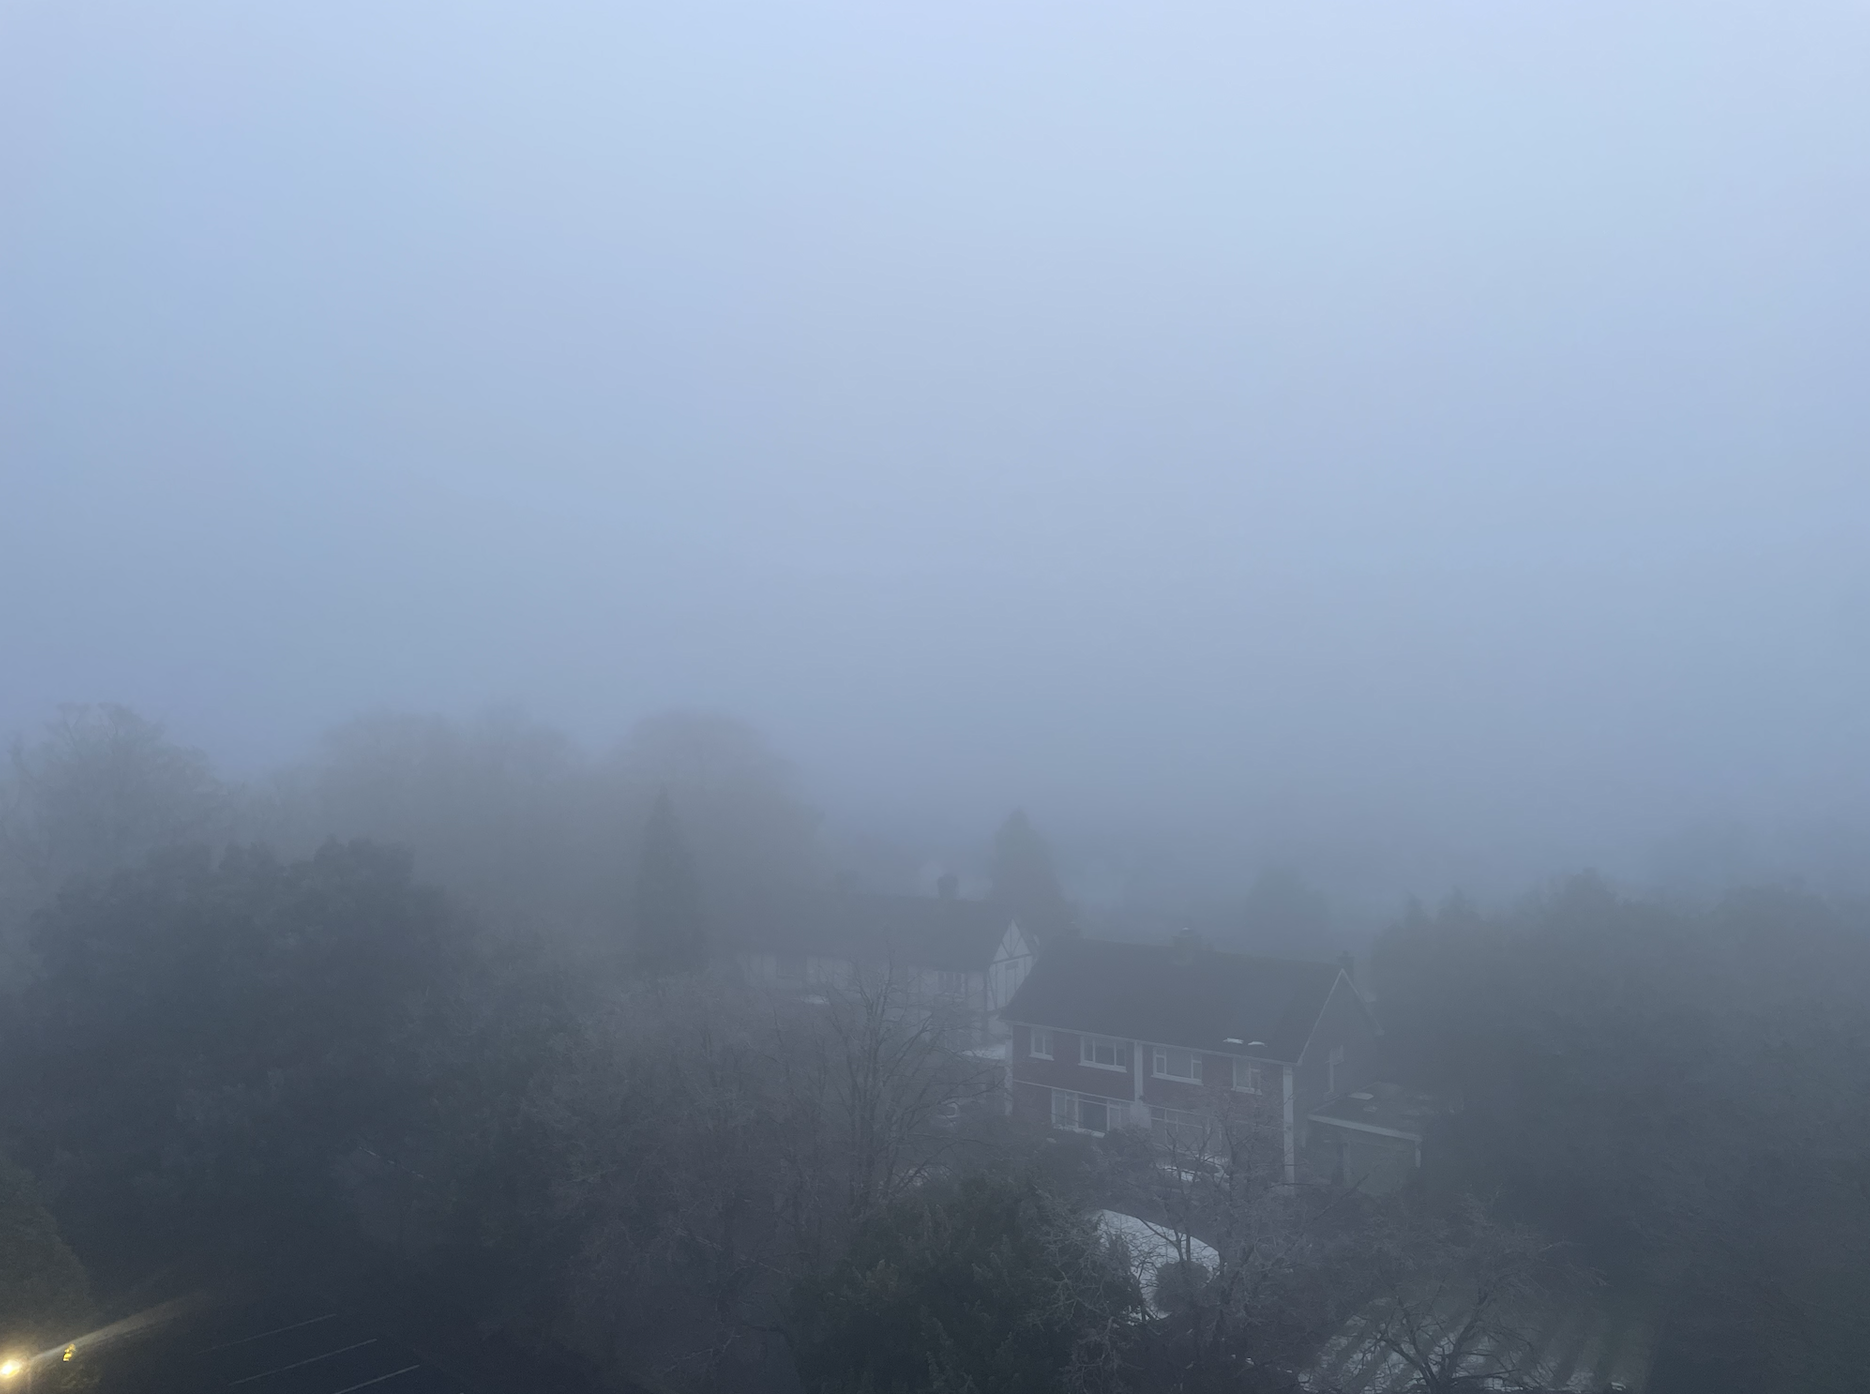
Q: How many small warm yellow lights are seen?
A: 2